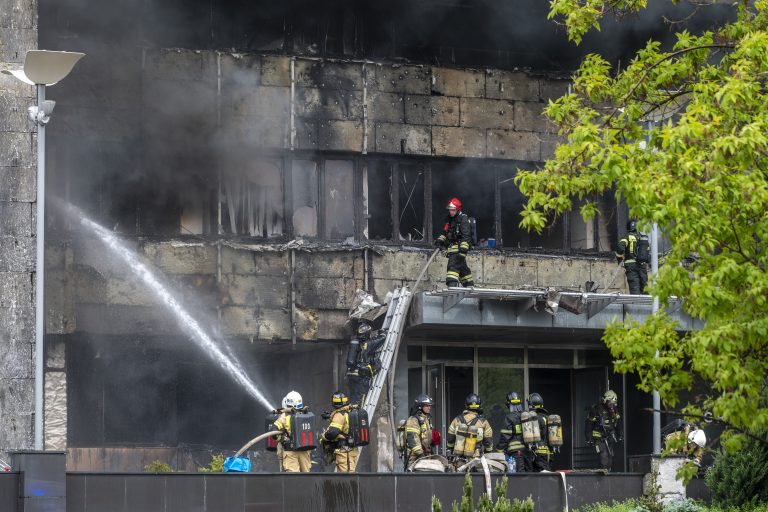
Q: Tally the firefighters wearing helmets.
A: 11